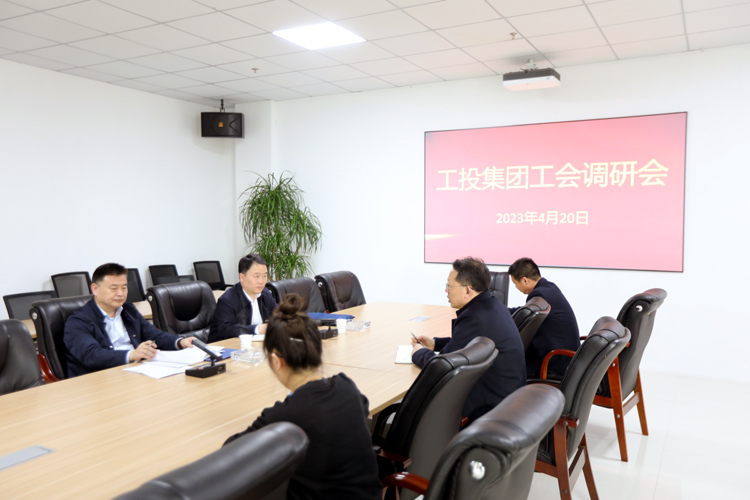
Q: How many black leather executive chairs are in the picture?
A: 12